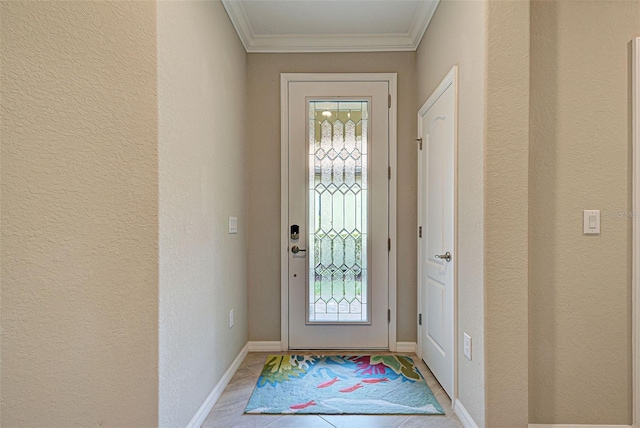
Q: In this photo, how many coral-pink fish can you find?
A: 4